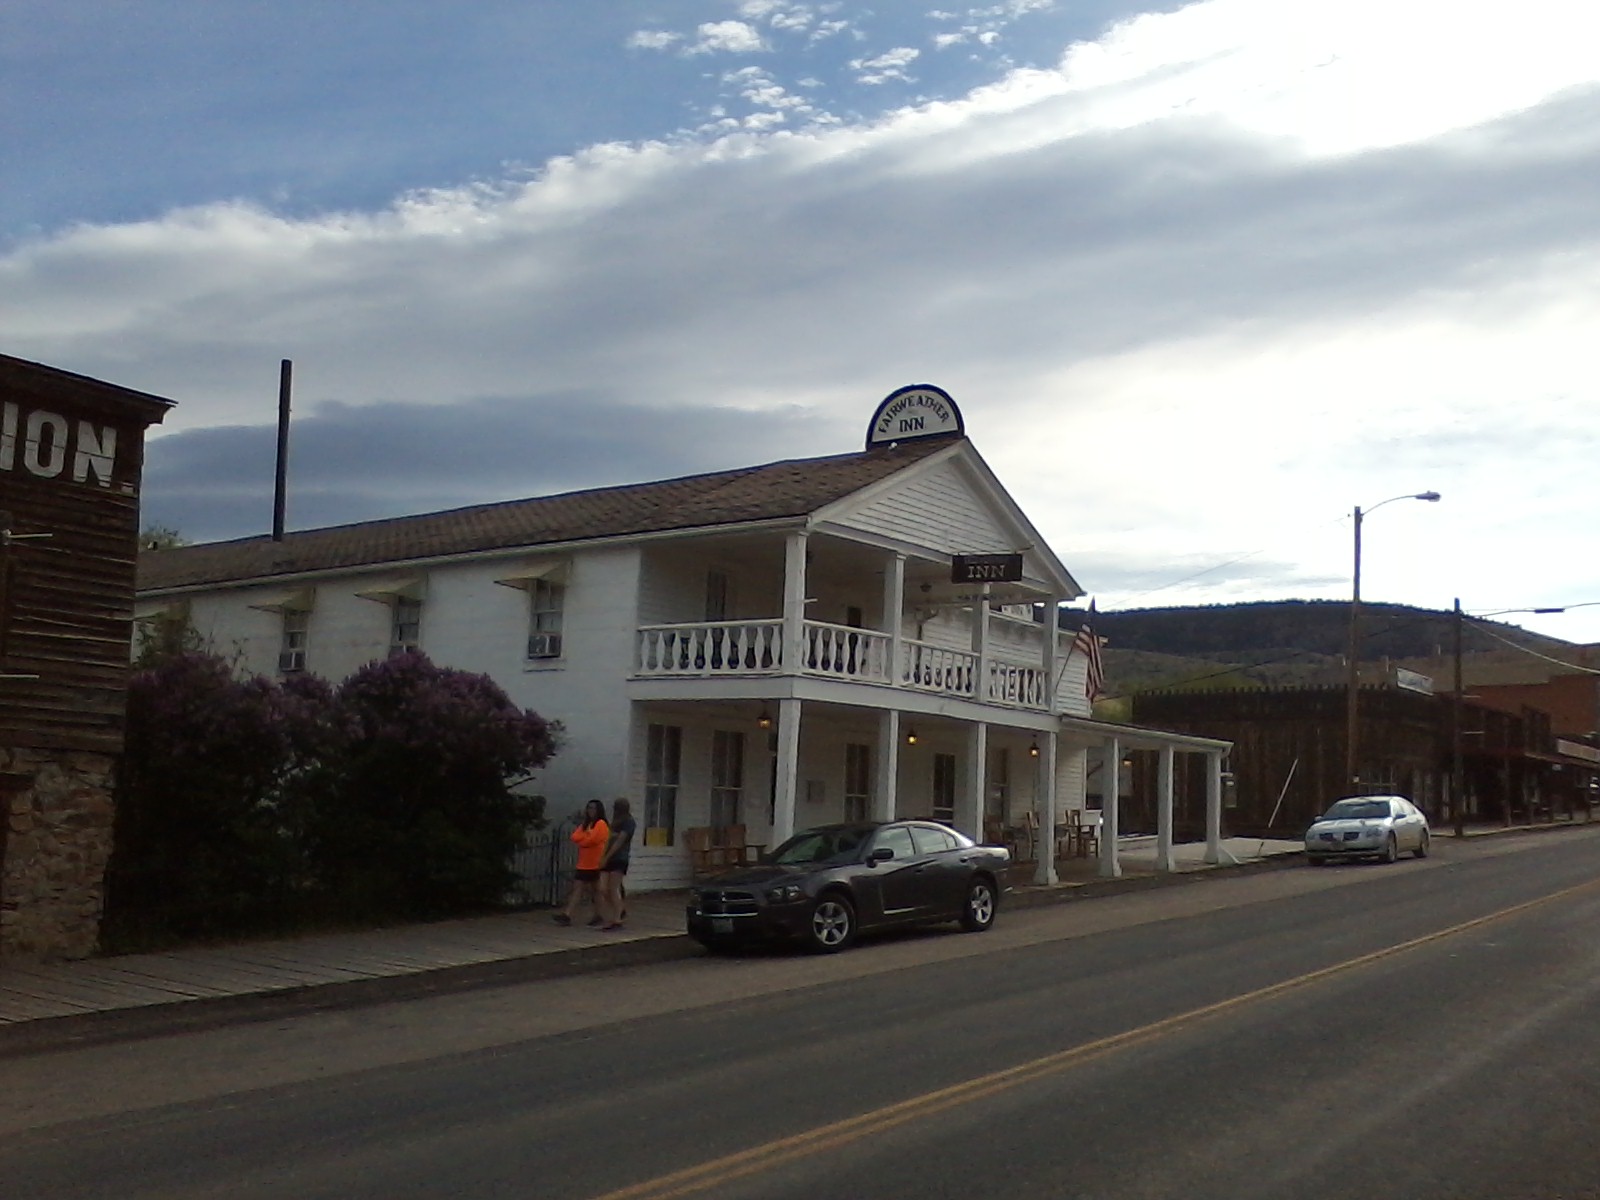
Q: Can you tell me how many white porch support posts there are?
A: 11